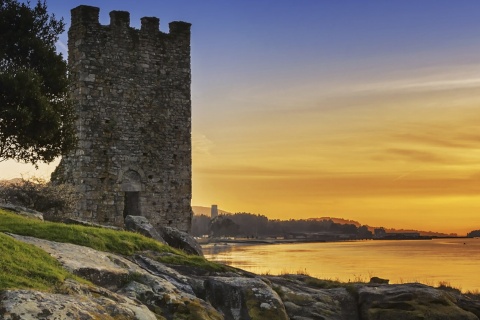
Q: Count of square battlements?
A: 4